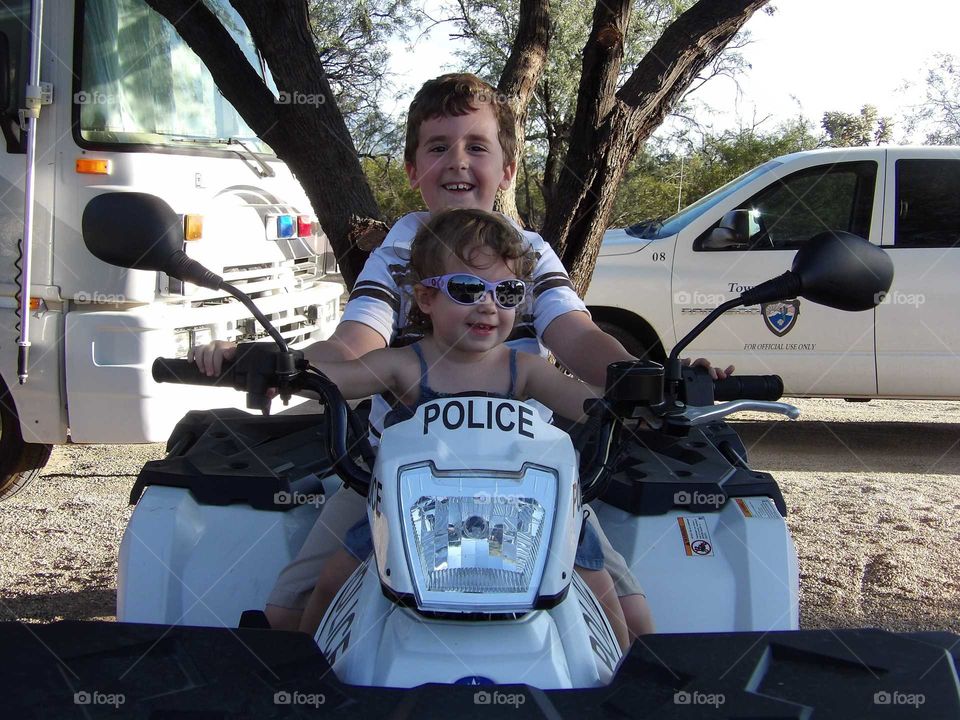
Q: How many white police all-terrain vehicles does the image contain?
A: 1